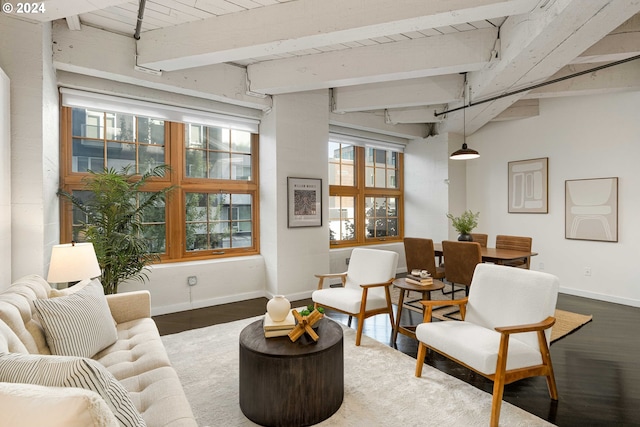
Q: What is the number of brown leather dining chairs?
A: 4